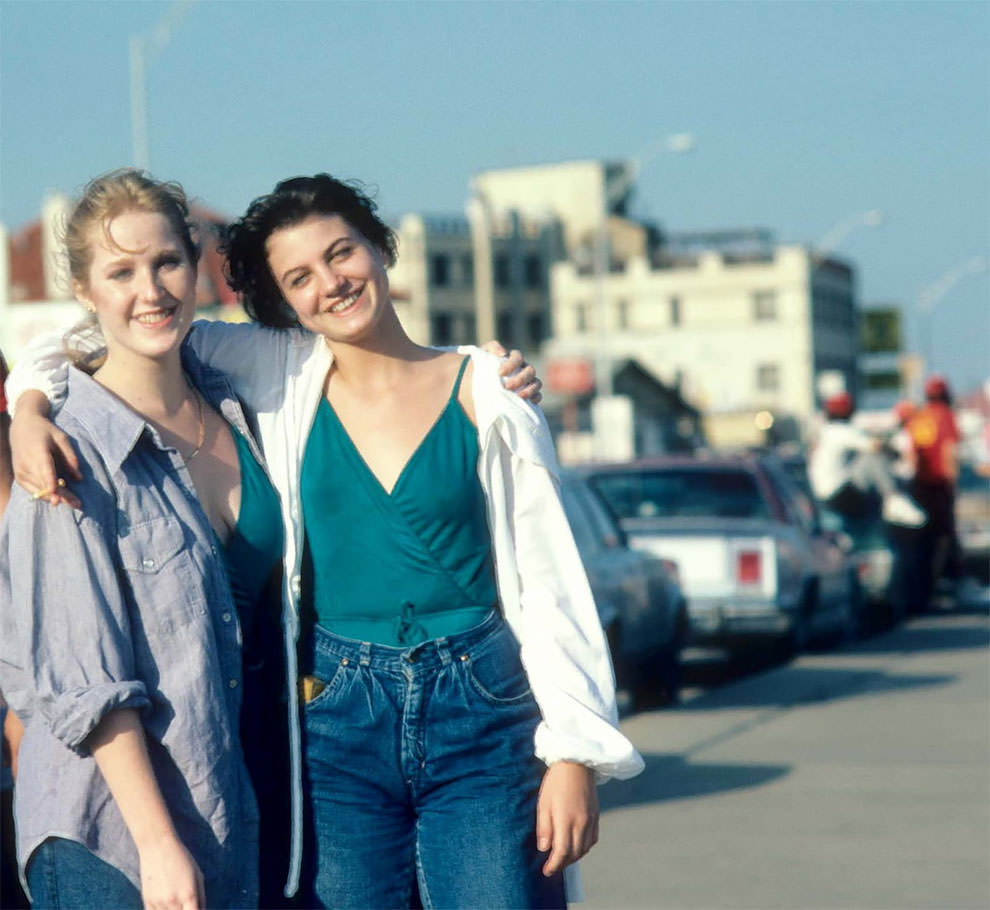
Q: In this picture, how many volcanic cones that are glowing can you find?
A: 0